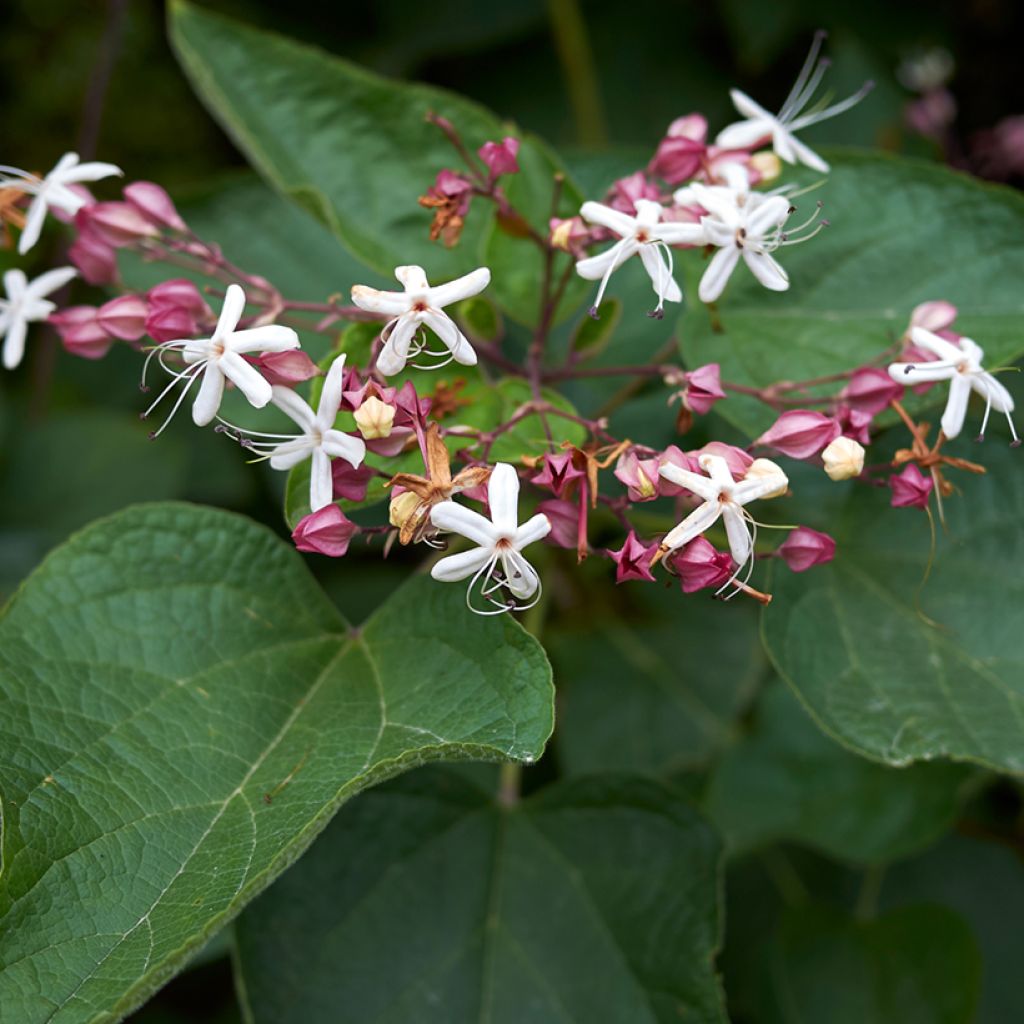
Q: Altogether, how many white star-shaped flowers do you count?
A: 12